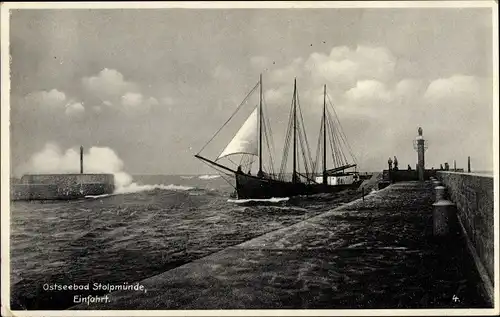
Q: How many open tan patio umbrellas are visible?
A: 0